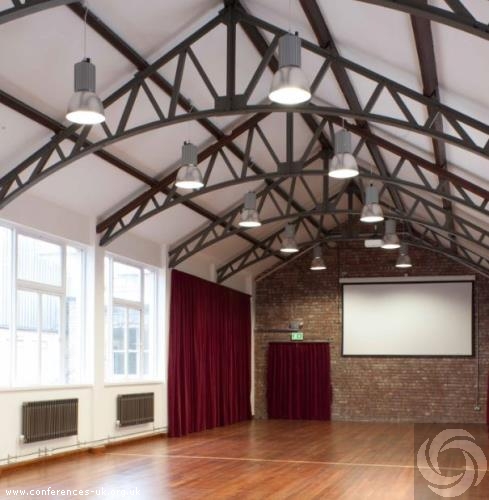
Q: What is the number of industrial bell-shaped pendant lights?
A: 10